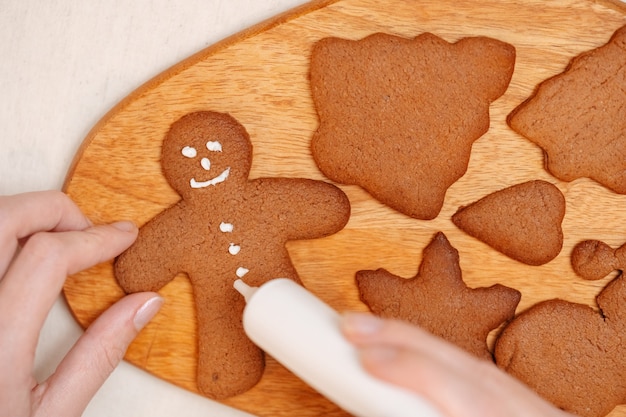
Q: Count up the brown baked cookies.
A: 6